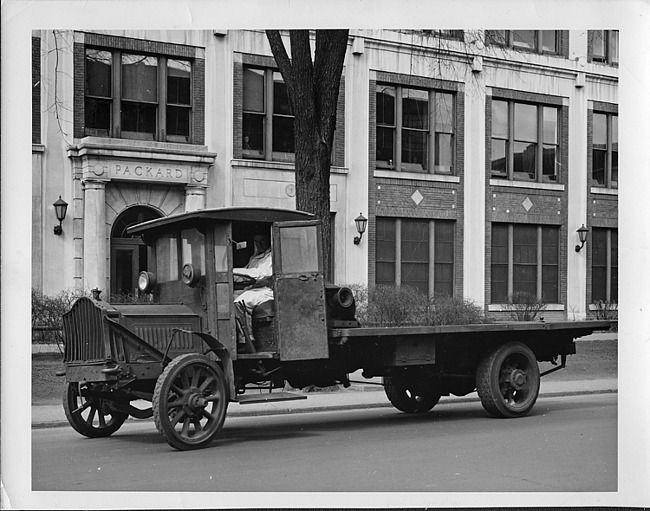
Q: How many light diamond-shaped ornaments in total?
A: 2